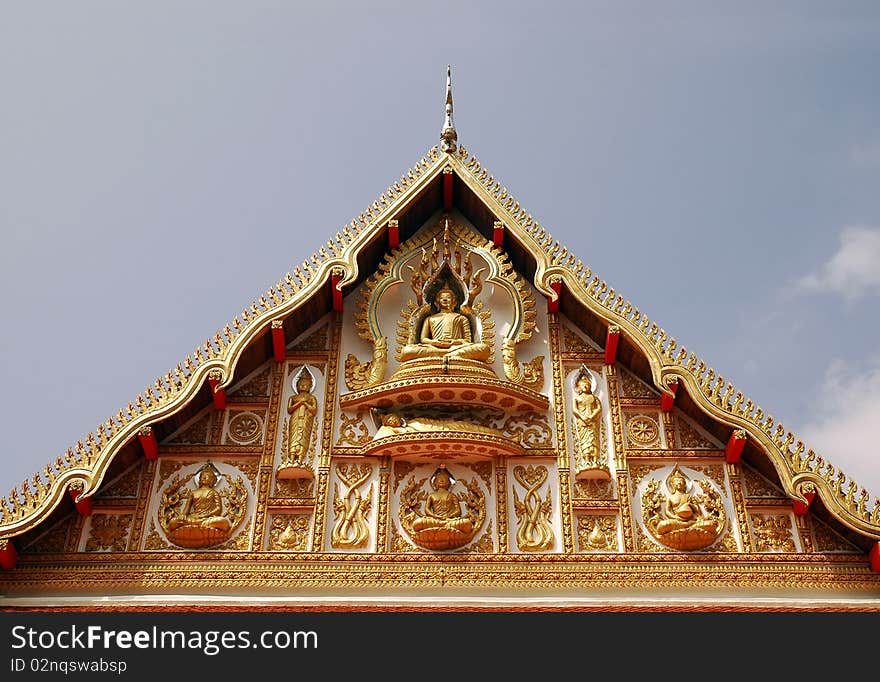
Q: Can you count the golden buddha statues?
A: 7